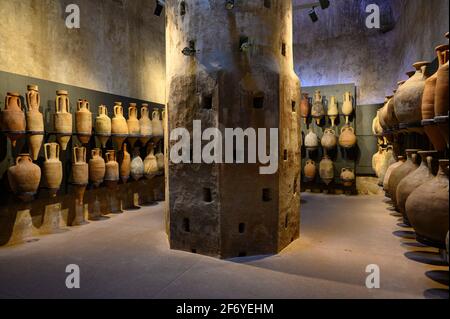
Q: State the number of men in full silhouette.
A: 0